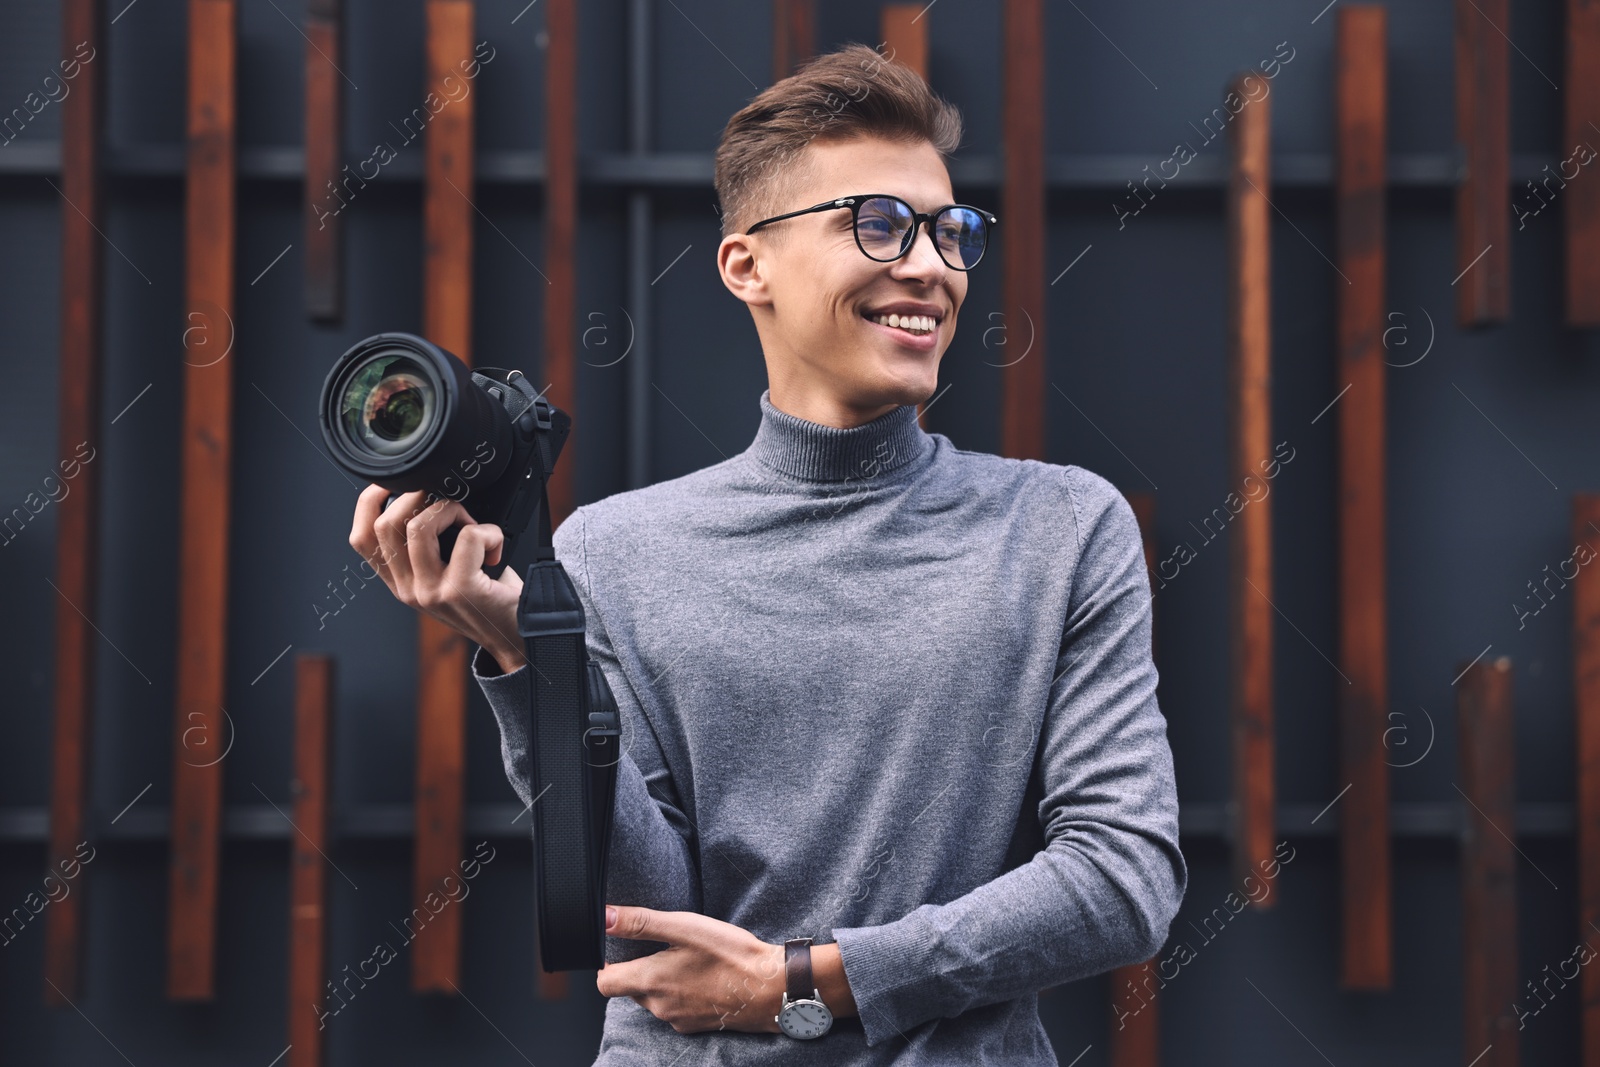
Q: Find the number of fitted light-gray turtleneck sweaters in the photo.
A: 1